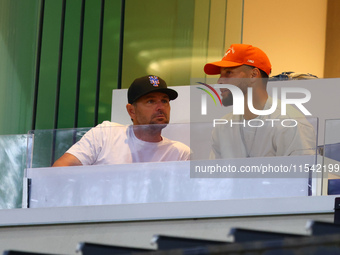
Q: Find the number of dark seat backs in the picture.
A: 5